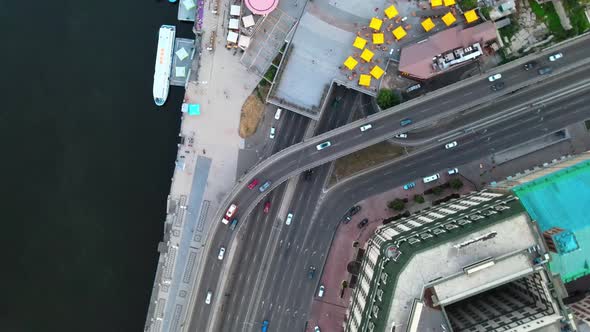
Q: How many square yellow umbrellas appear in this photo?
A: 14